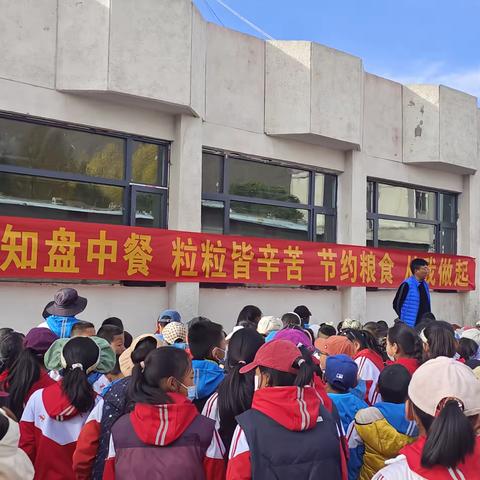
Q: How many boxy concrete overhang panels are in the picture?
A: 3